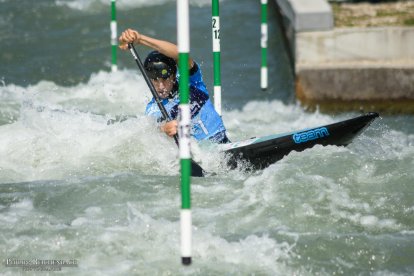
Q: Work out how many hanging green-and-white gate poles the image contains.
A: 4